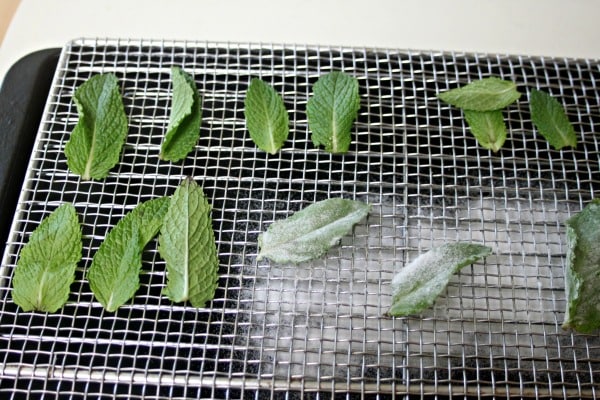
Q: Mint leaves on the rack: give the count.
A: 13